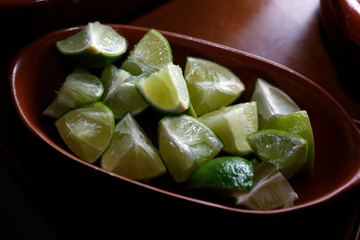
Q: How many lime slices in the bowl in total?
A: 15